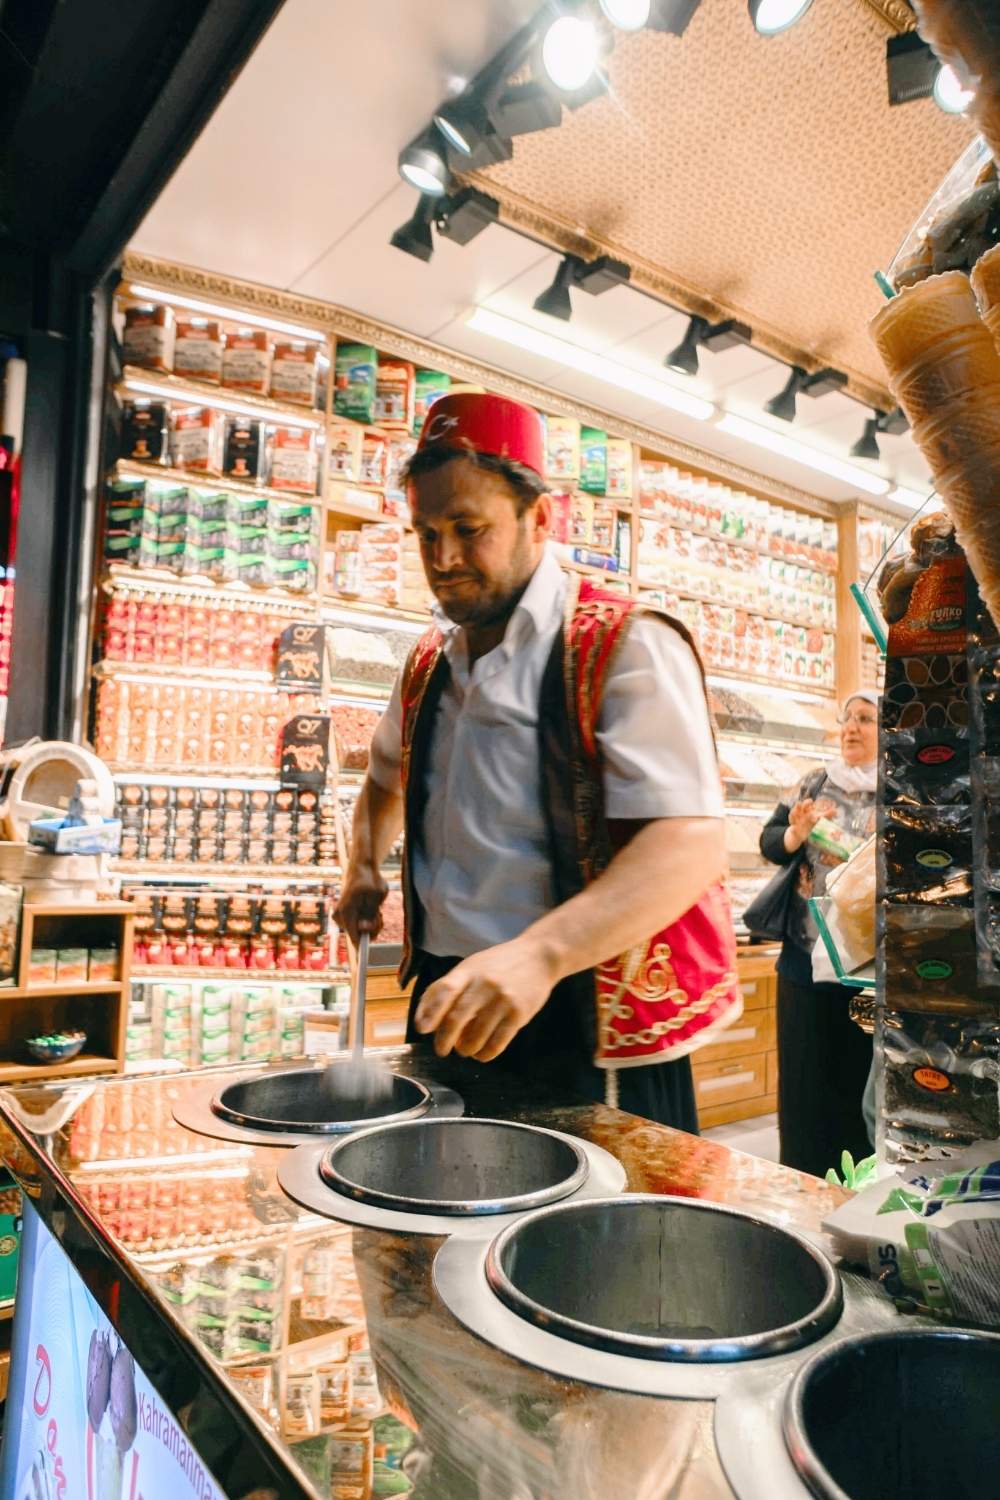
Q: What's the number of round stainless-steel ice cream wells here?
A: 4